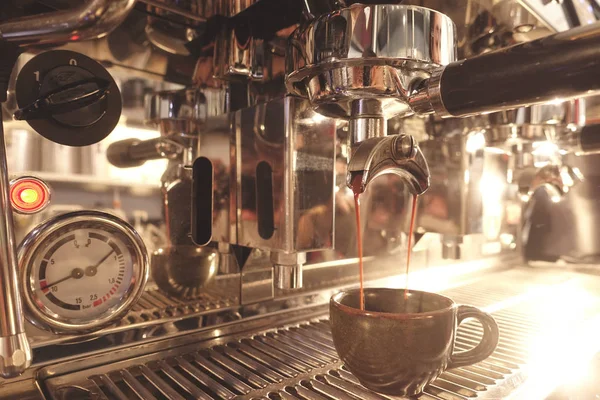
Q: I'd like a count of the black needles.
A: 2